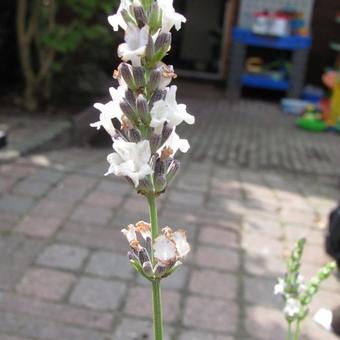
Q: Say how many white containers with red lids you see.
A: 2